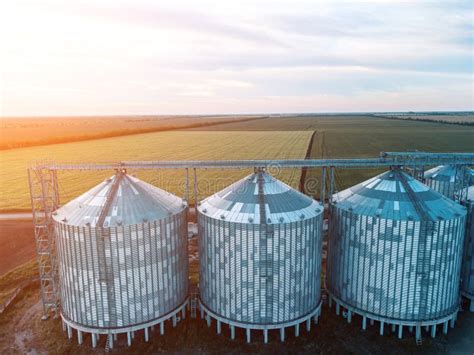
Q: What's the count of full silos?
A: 3